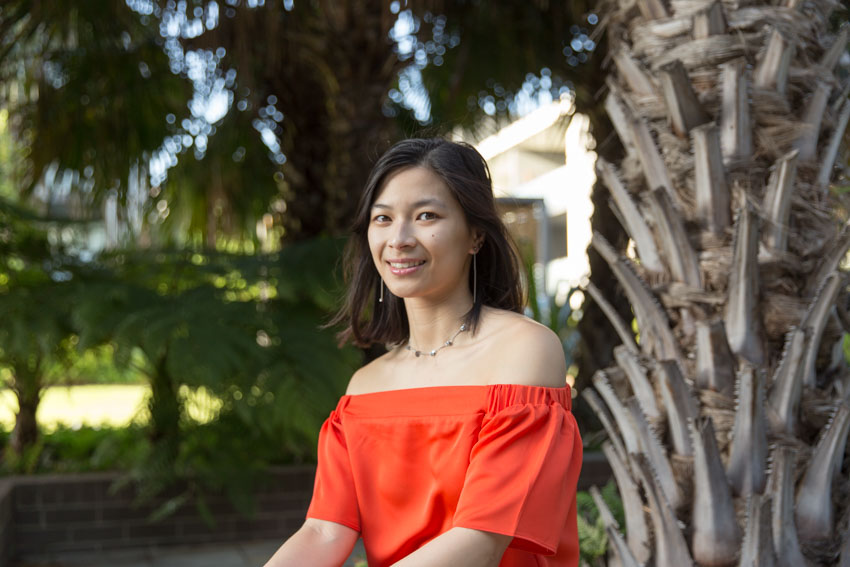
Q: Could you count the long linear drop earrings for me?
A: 2